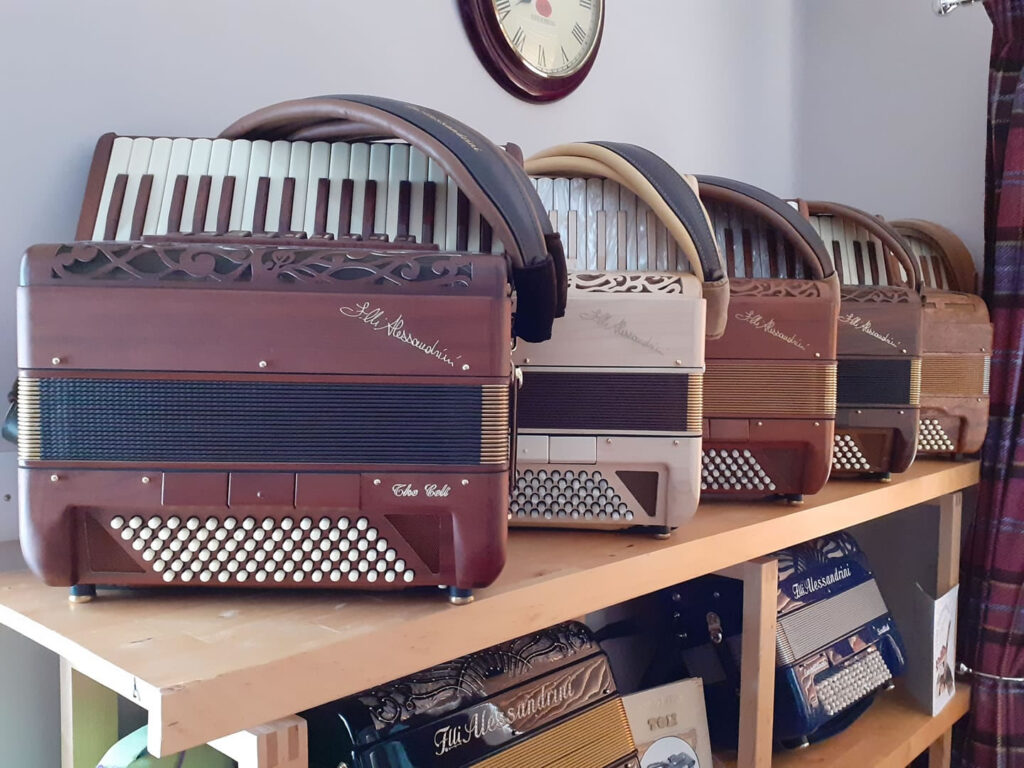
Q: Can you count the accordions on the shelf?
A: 7